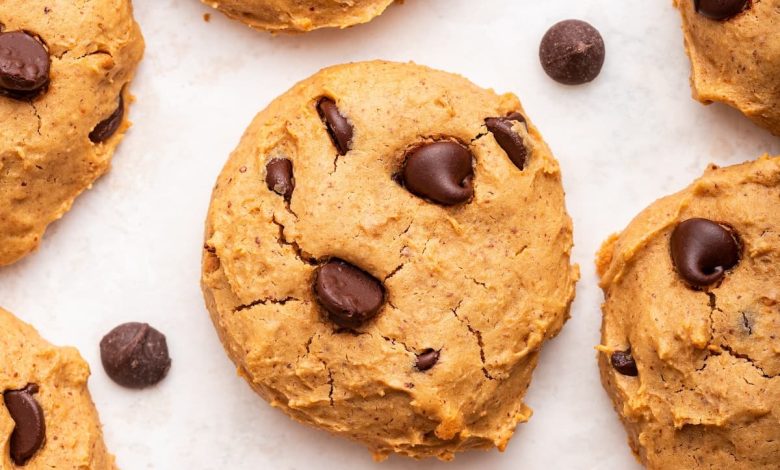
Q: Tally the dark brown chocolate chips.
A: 14